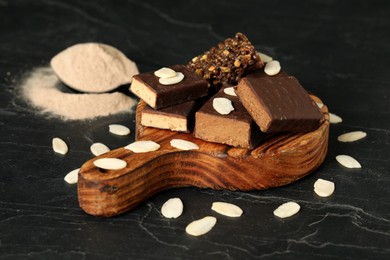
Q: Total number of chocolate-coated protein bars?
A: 4